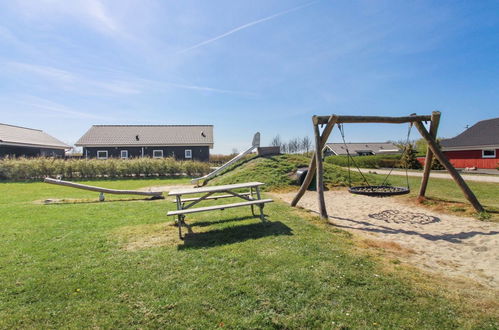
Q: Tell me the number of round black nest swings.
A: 1